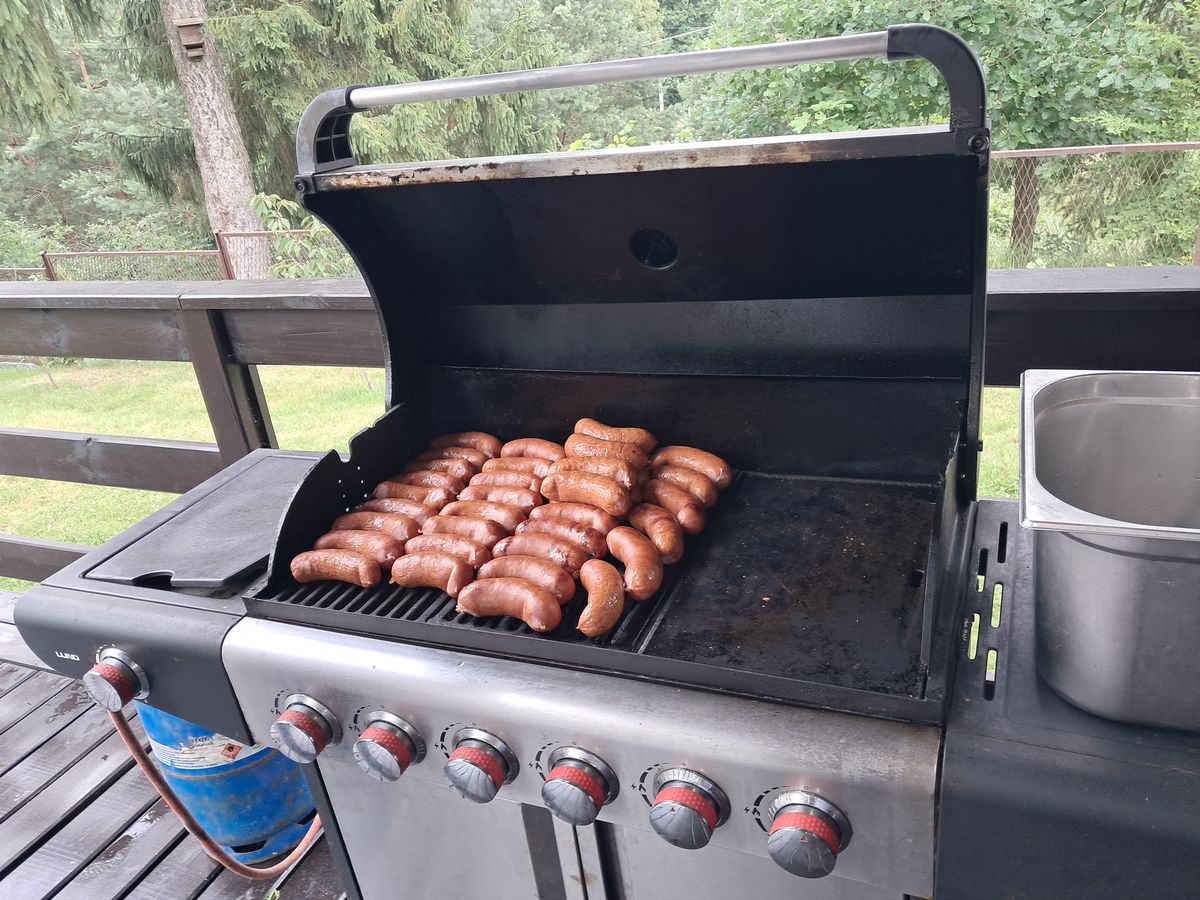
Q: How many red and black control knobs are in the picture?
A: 7